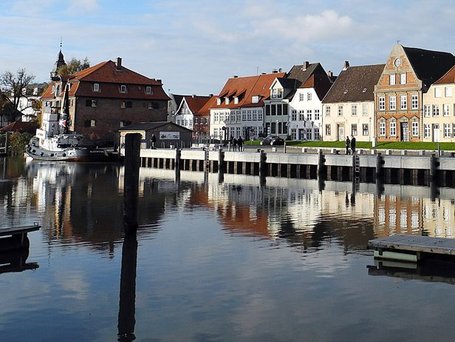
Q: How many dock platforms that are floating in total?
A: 2